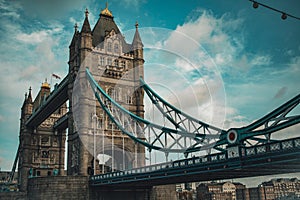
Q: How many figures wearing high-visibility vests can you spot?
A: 0